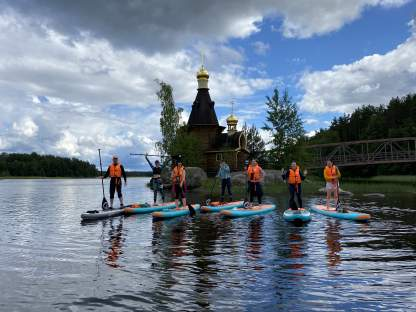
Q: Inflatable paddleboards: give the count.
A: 7